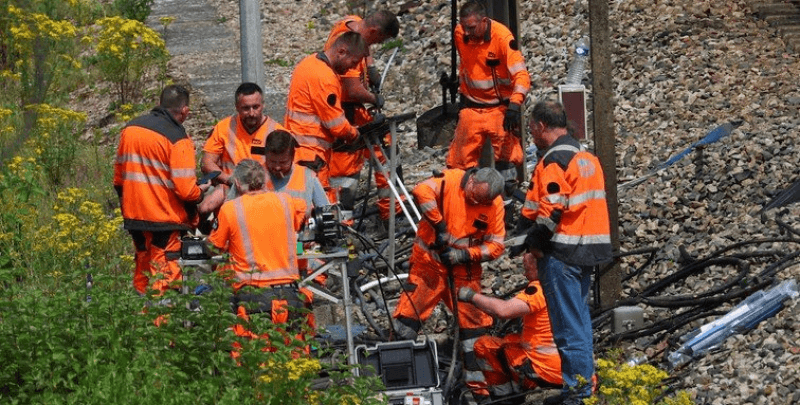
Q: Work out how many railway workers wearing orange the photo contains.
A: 10